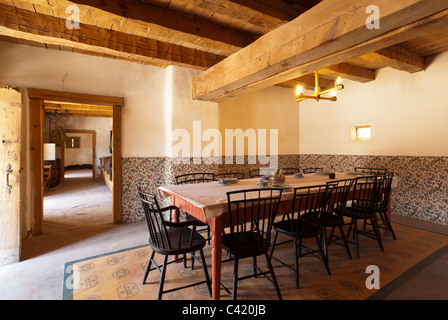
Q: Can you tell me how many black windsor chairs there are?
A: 12